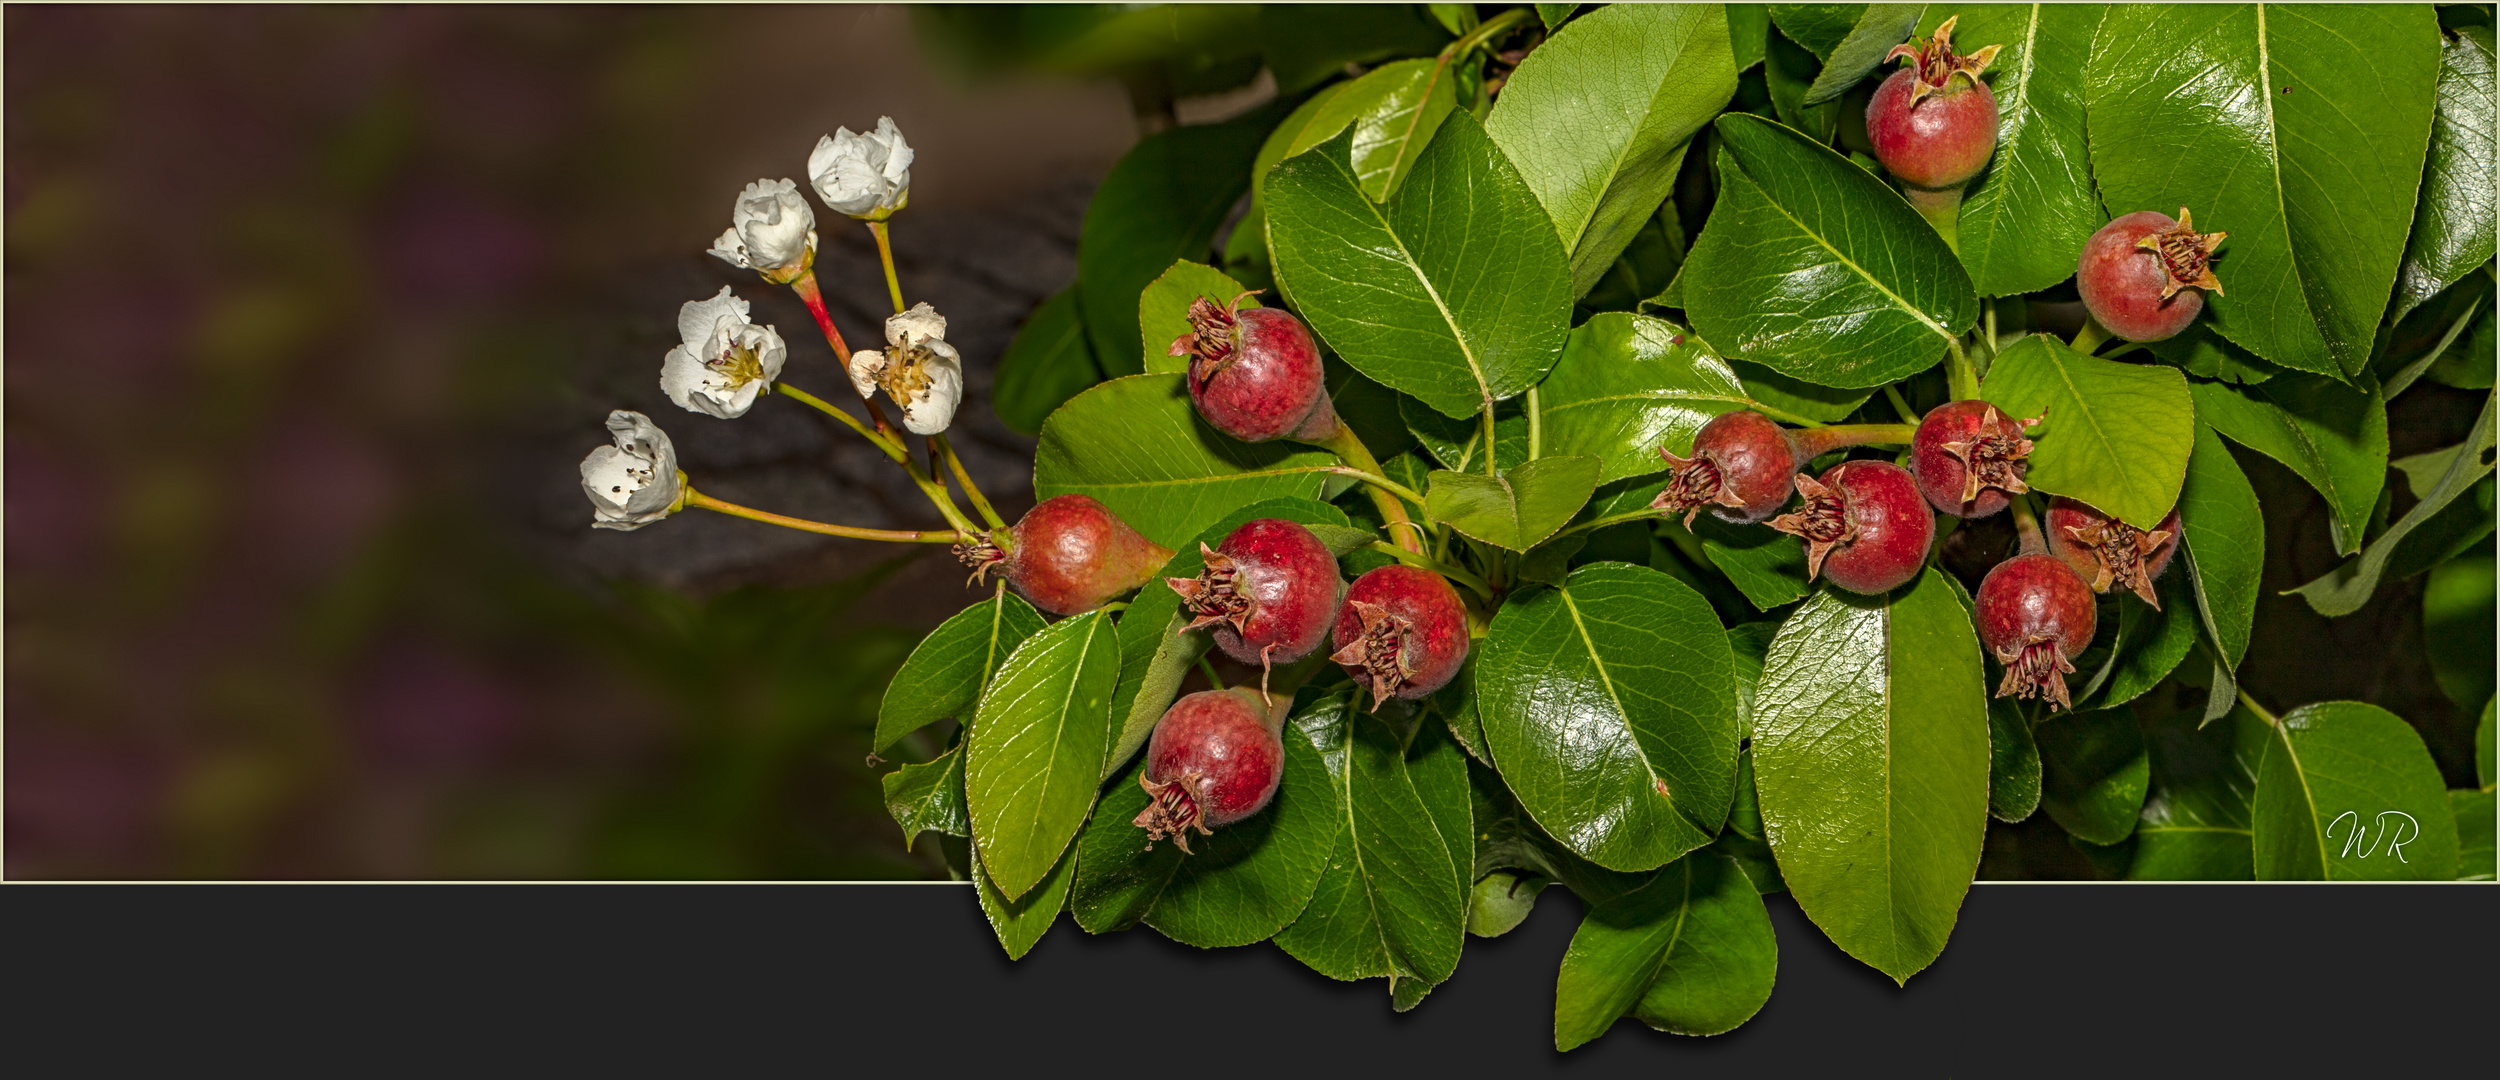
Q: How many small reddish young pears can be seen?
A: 12